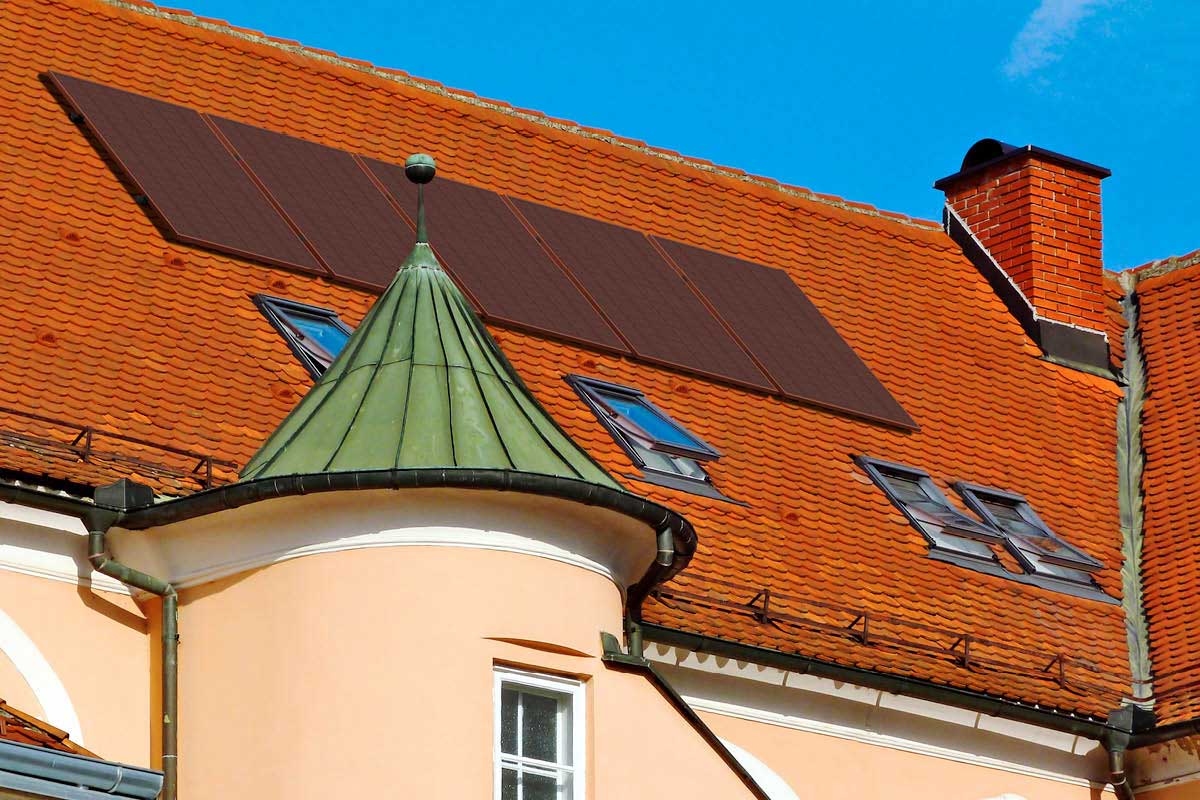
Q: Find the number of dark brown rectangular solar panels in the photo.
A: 5